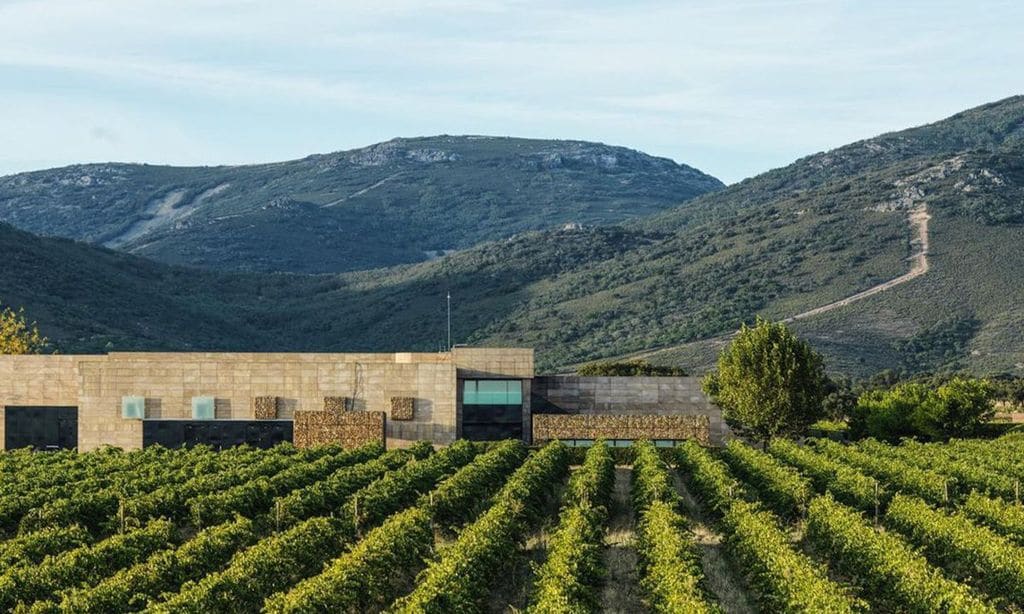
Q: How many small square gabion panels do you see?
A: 3